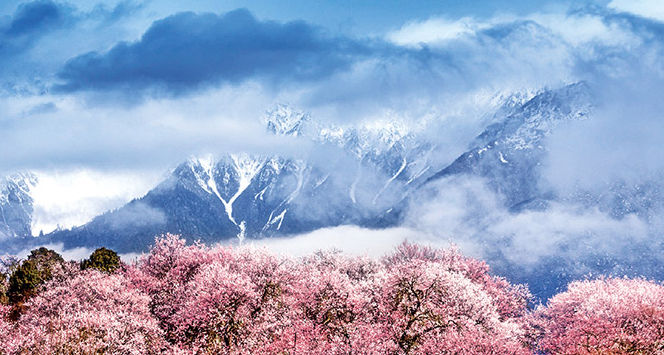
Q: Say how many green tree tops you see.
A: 2